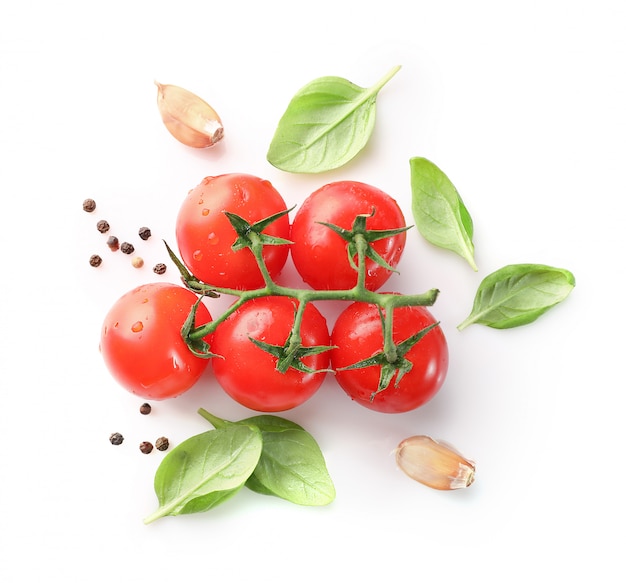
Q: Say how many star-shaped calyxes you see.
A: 5